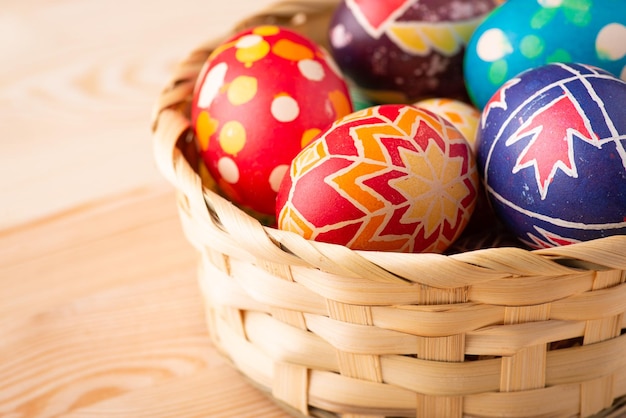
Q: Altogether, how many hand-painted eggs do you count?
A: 6